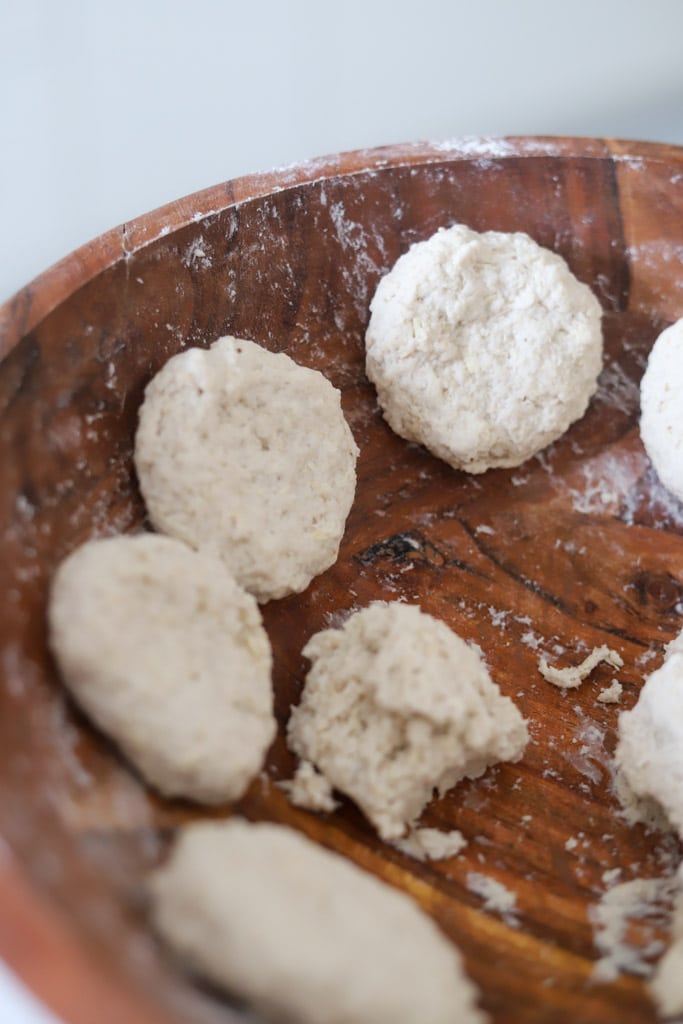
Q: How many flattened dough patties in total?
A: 5